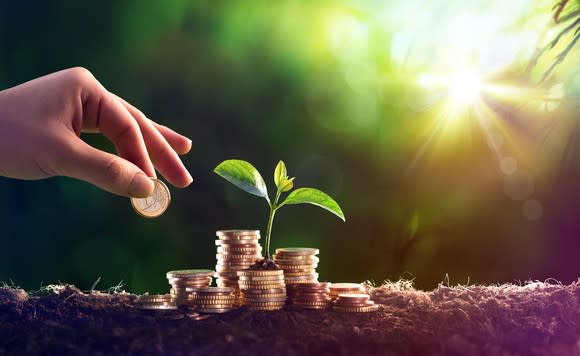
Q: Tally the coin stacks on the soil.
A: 9